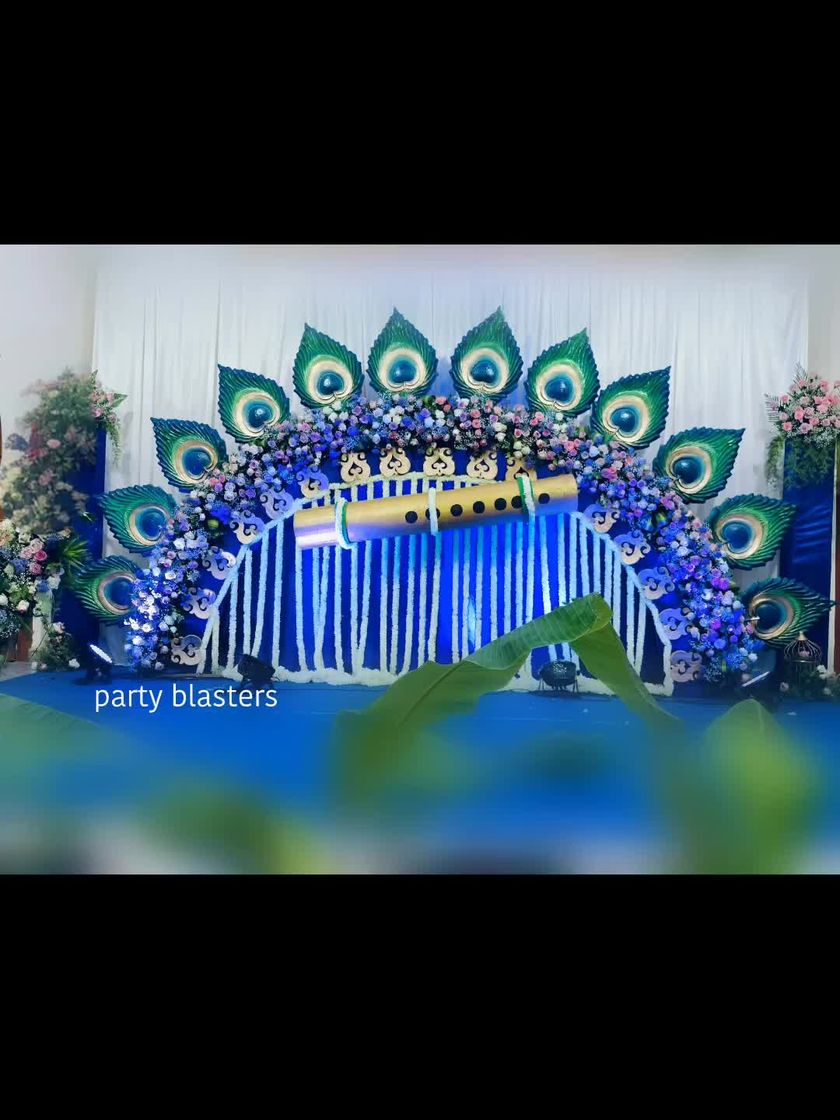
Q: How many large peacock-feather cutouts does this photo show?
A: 12